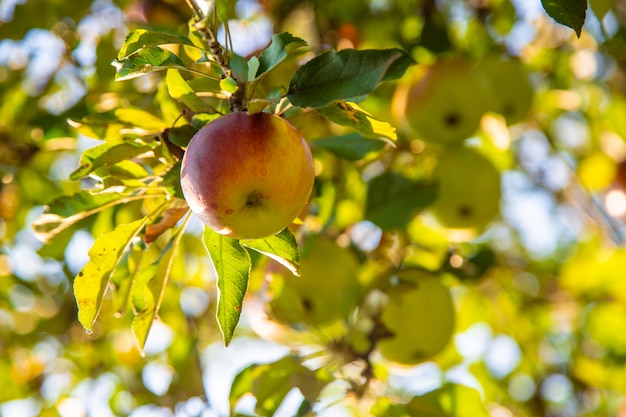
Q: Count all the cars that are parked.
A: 0